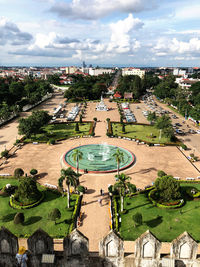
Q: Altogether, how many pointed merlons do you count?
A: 6